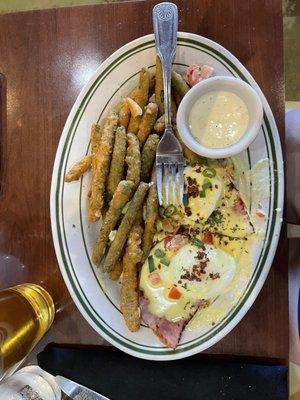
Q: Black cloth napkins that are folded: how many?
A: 1